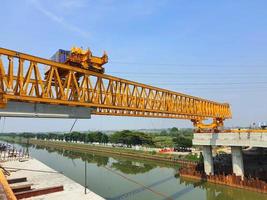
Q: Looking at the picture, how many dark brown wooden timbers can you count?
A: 3